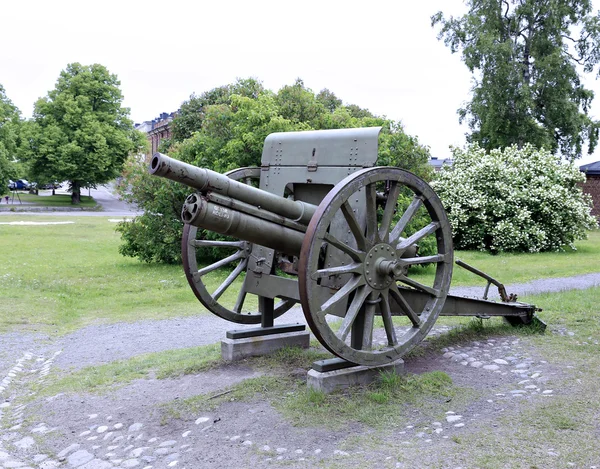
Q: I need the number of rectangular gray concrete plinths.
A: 2